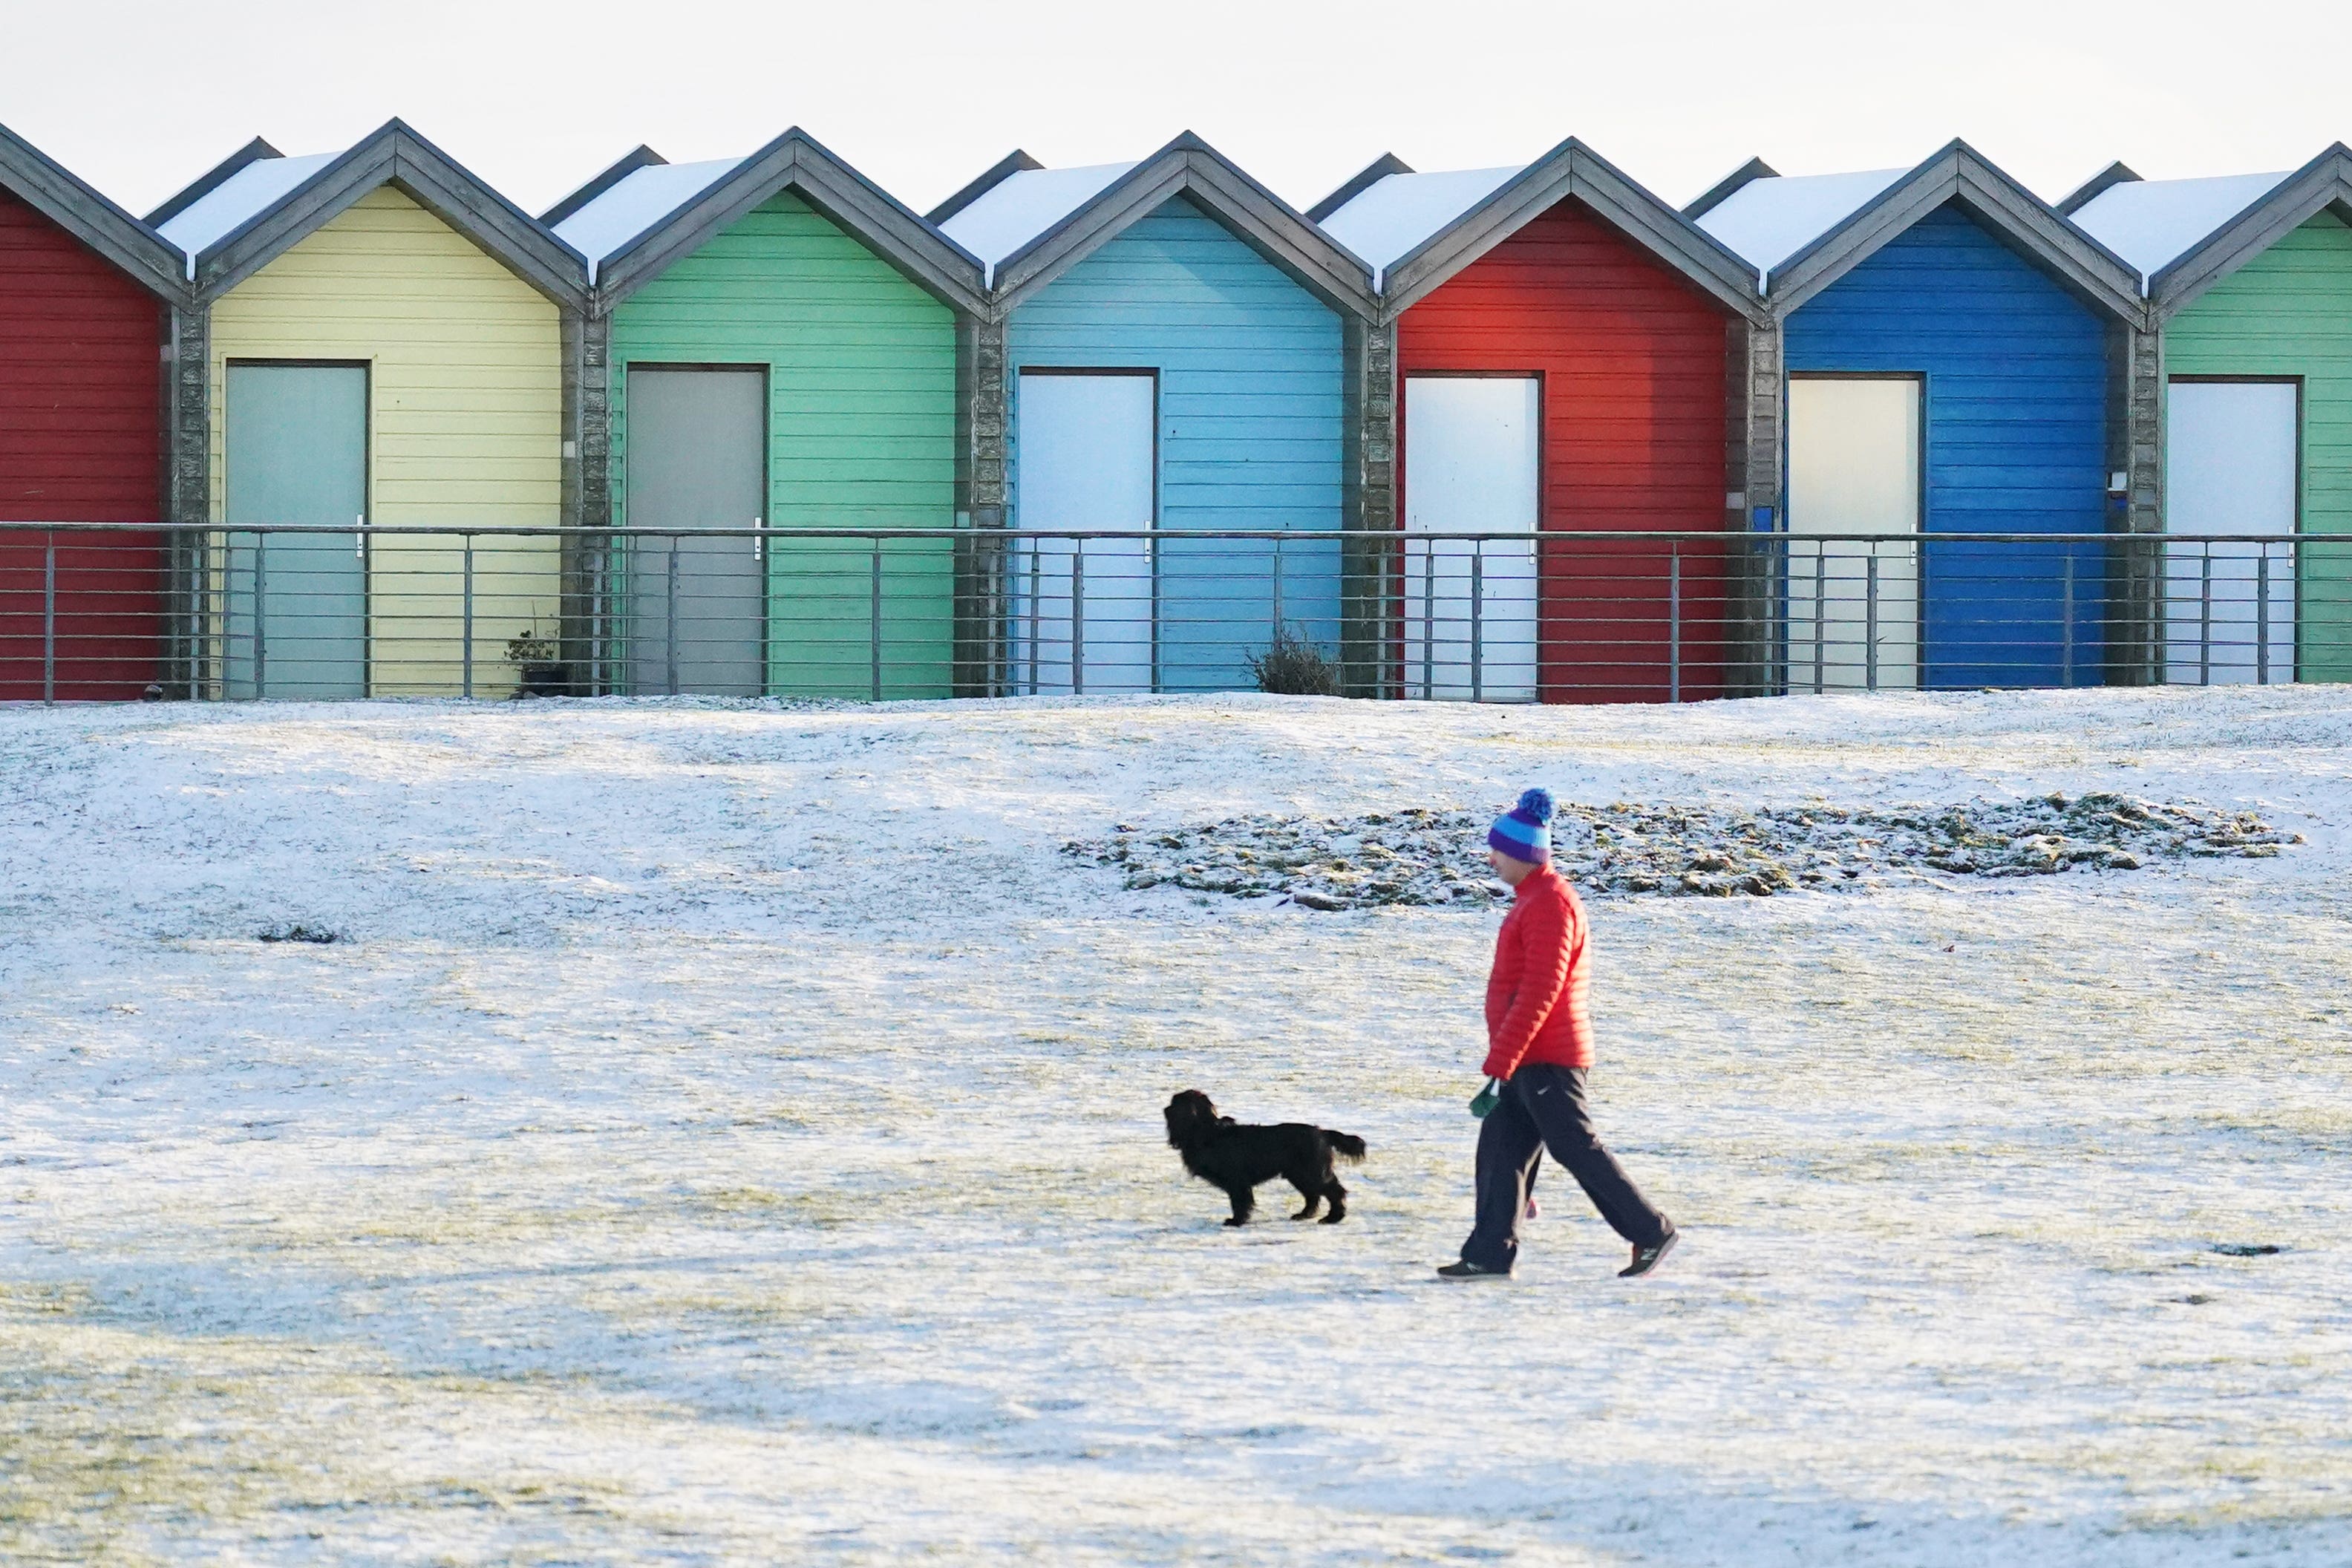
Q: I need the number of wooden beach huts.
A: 7